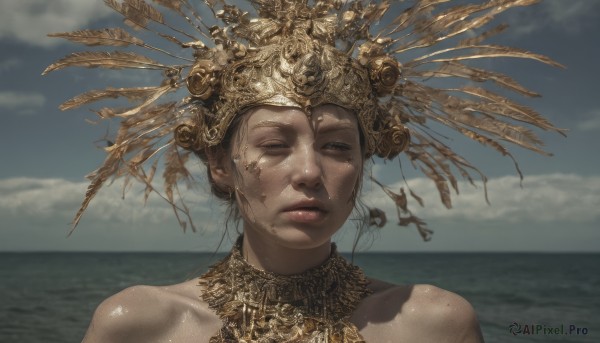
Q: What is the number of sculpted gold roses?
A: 4